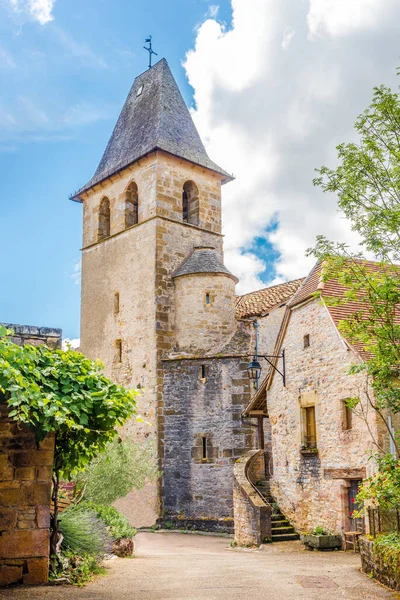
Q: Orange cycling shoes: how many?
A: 0